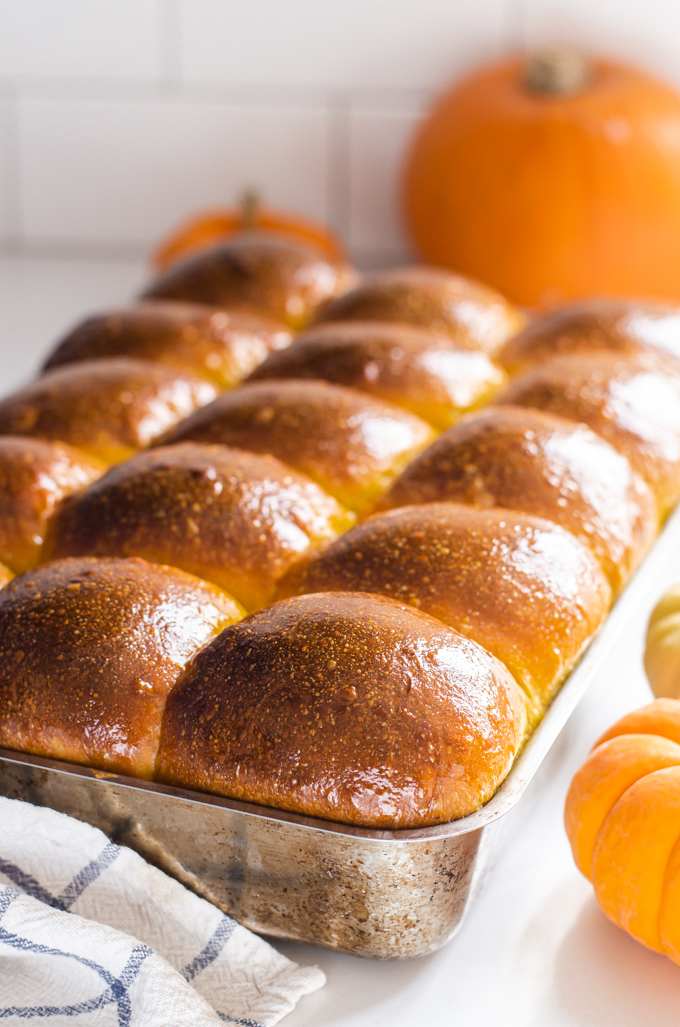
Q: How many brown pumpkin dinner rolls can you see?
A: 15